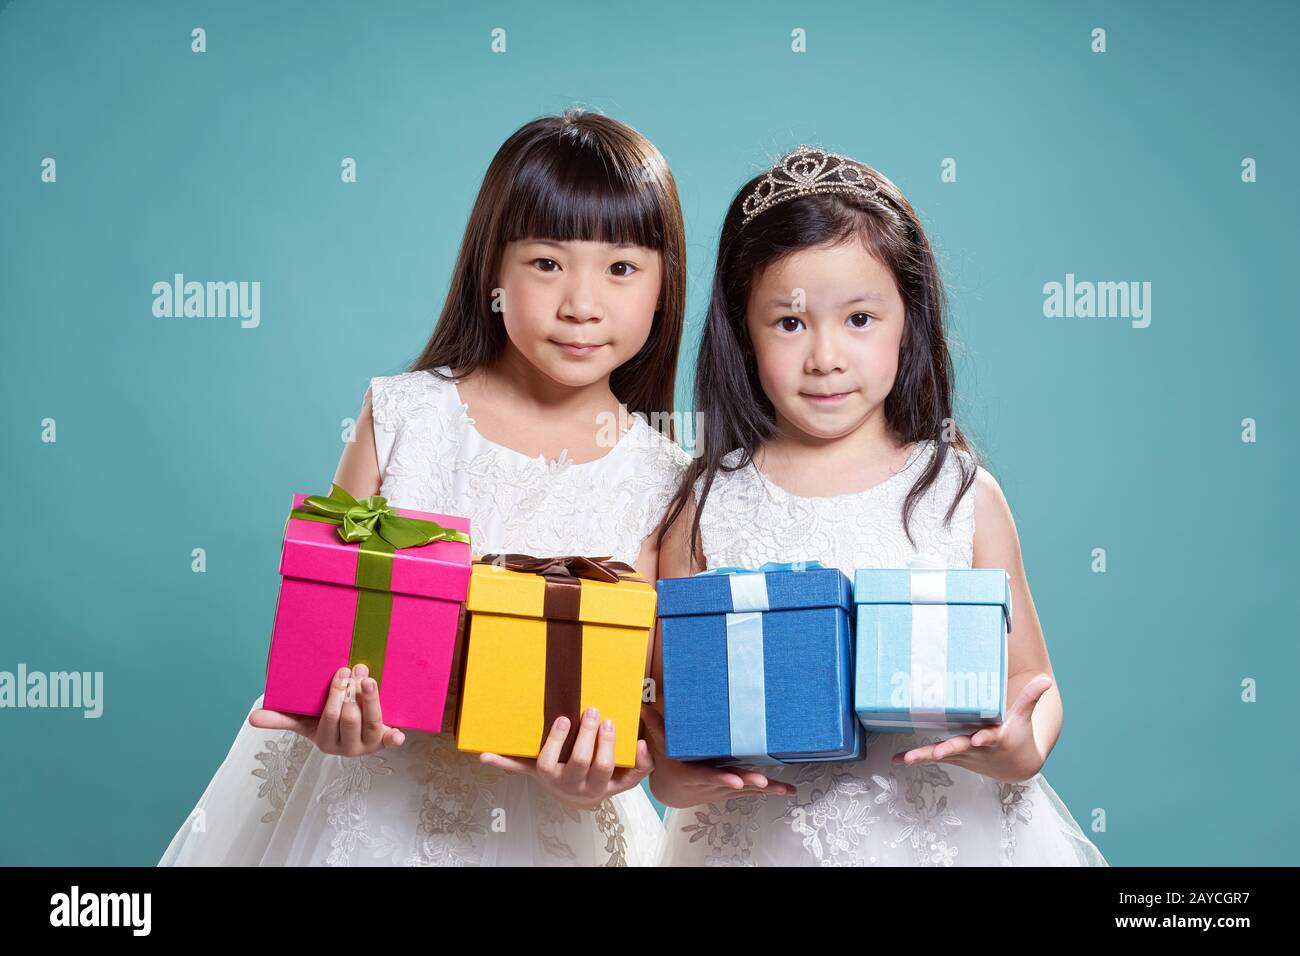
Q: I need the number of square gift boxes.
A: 4